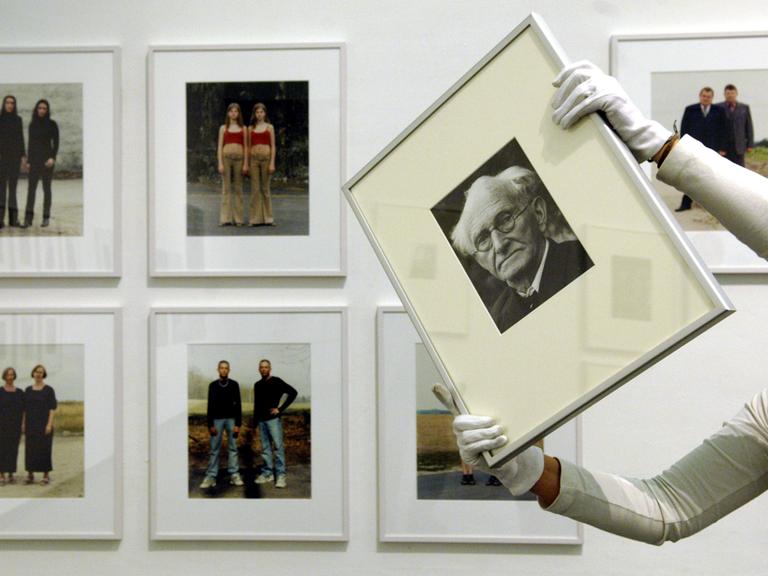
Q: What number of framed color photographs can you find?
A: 6